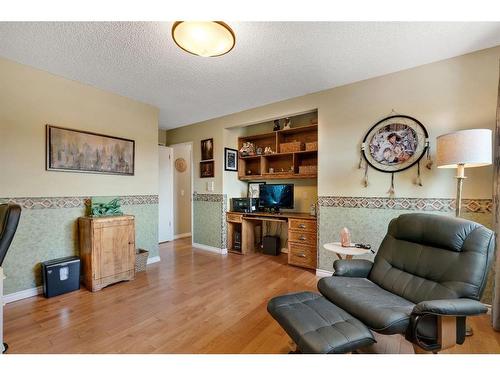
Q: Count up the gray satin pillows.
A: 0